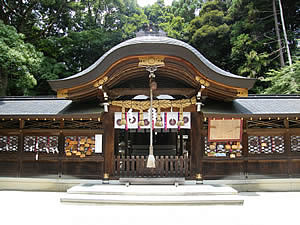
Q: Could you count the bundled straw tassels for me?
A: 4